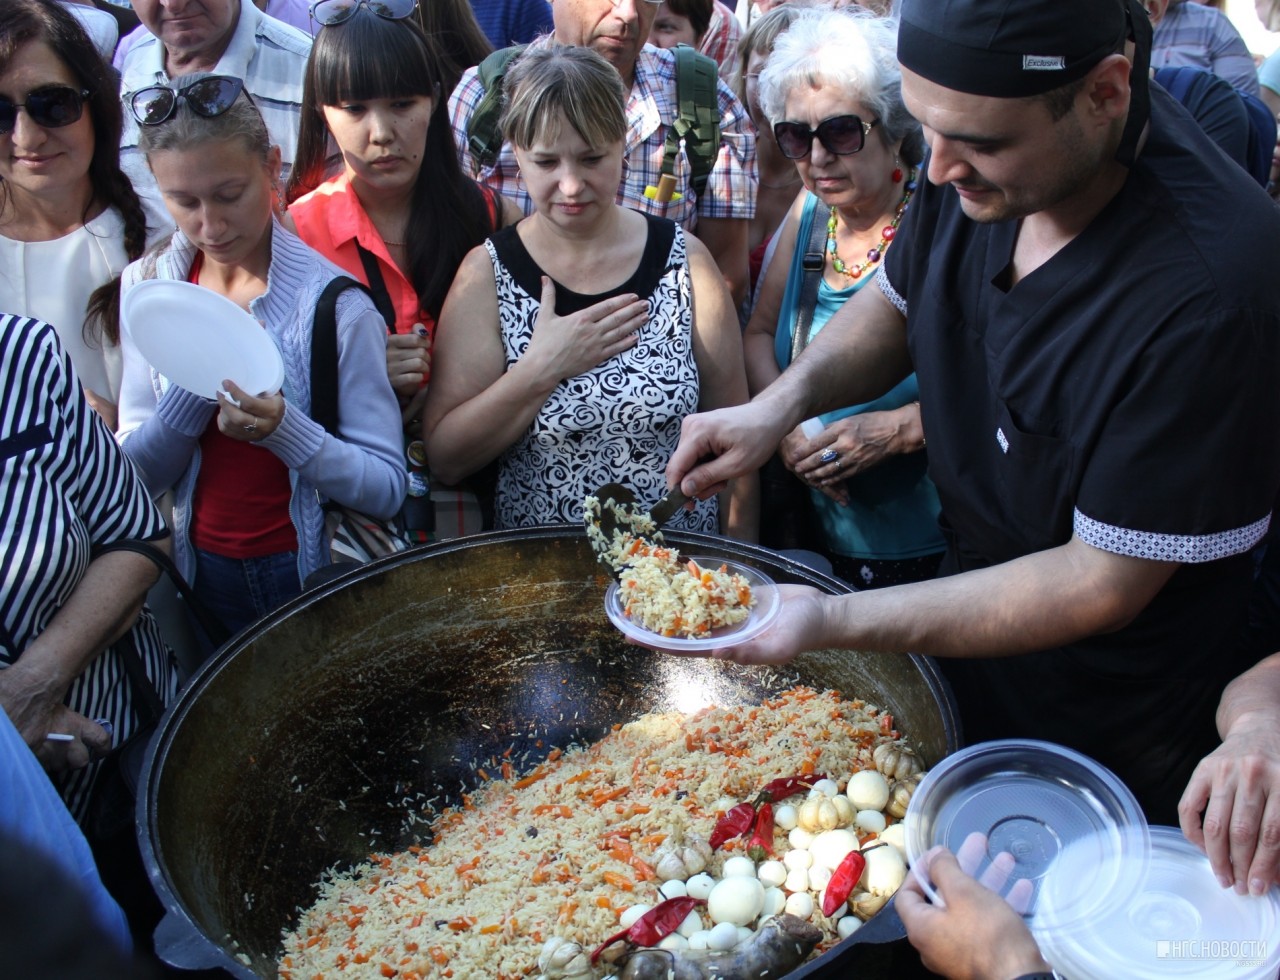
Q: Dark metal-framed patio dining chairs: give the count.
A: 0